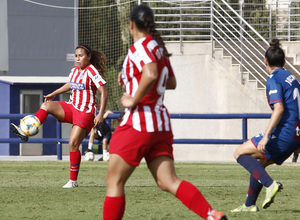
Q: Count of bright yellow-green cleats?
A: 2